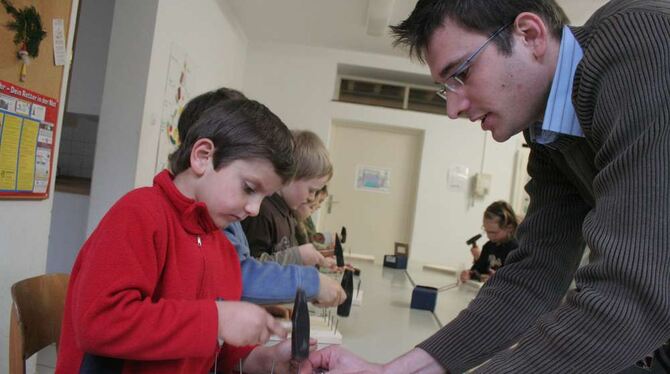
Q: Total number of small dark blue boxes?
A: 2